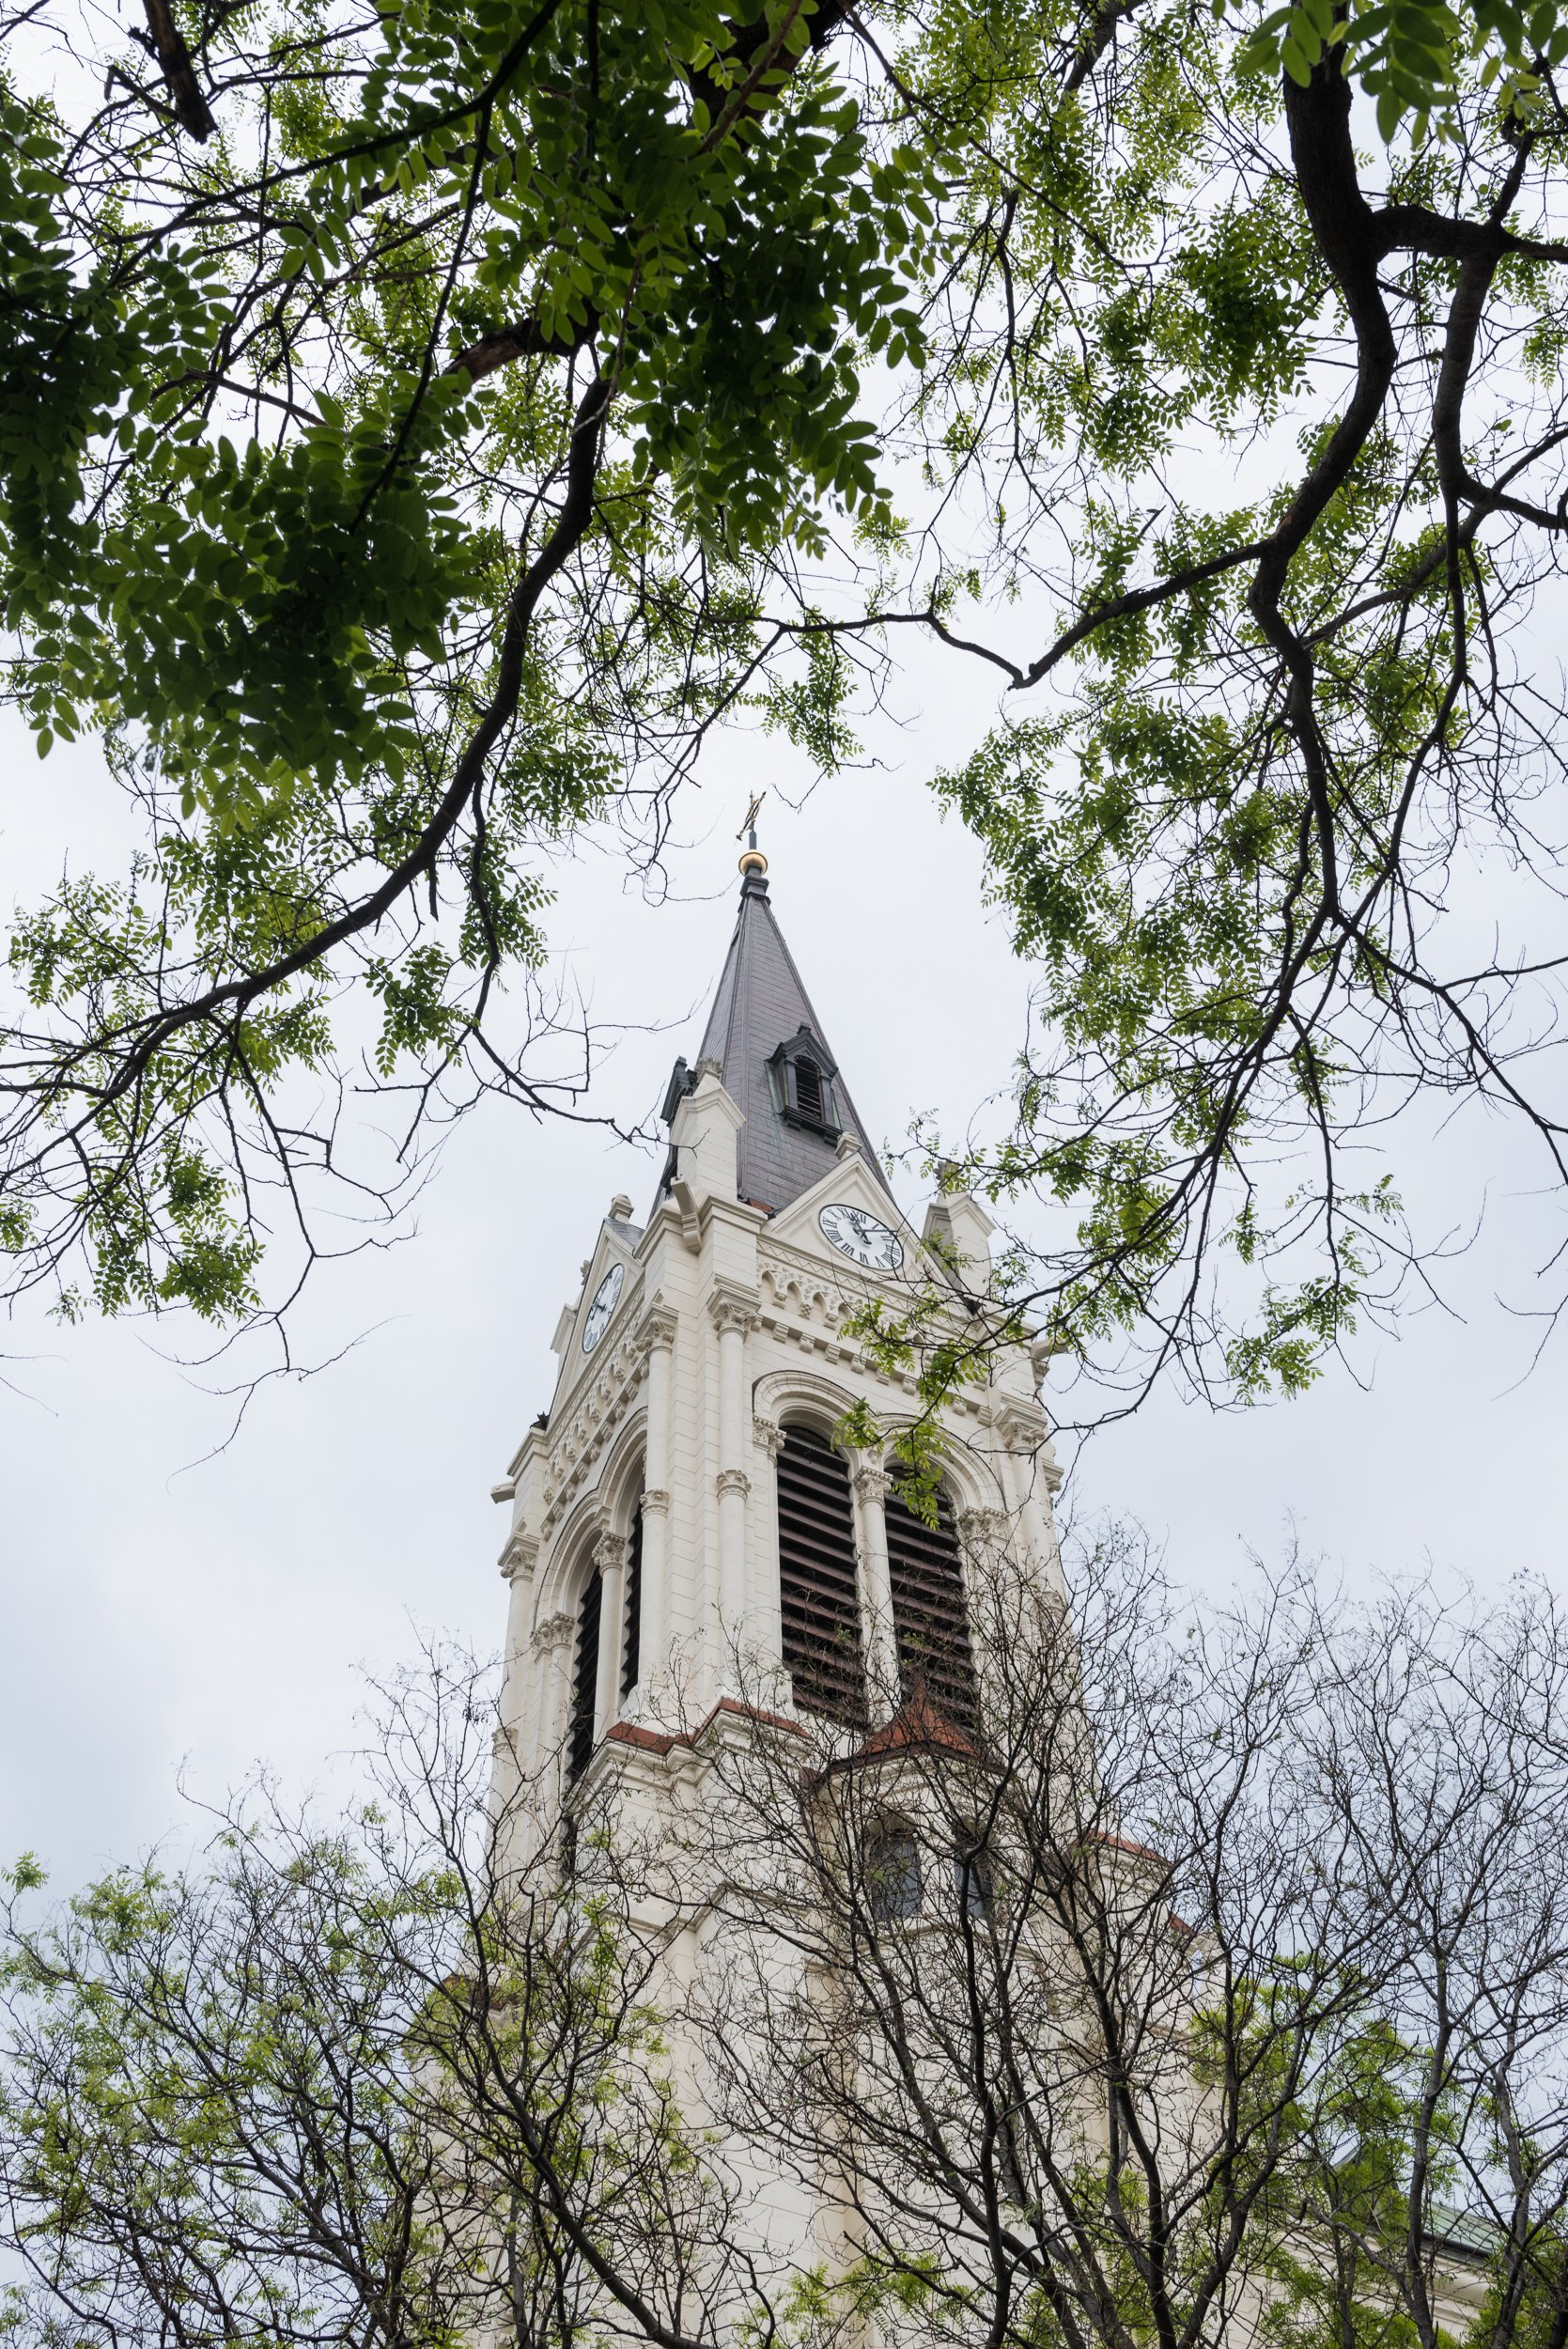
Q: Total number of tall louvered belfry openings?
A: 4